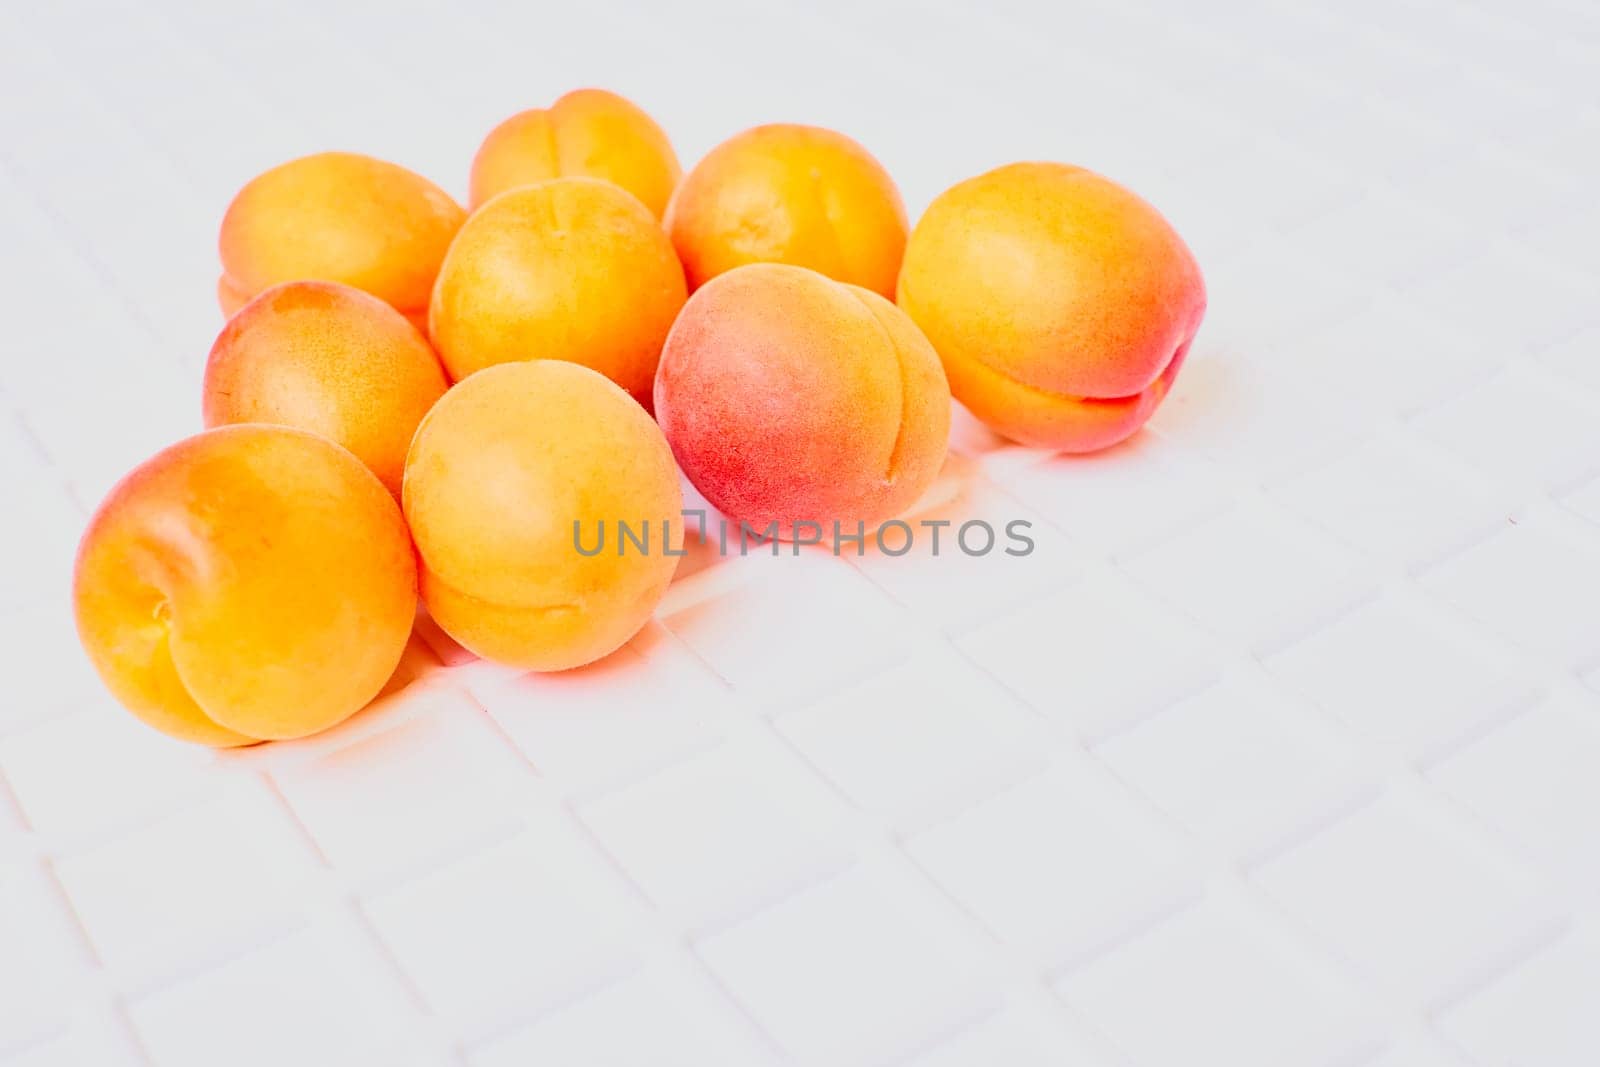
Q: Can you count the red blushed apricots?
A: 2